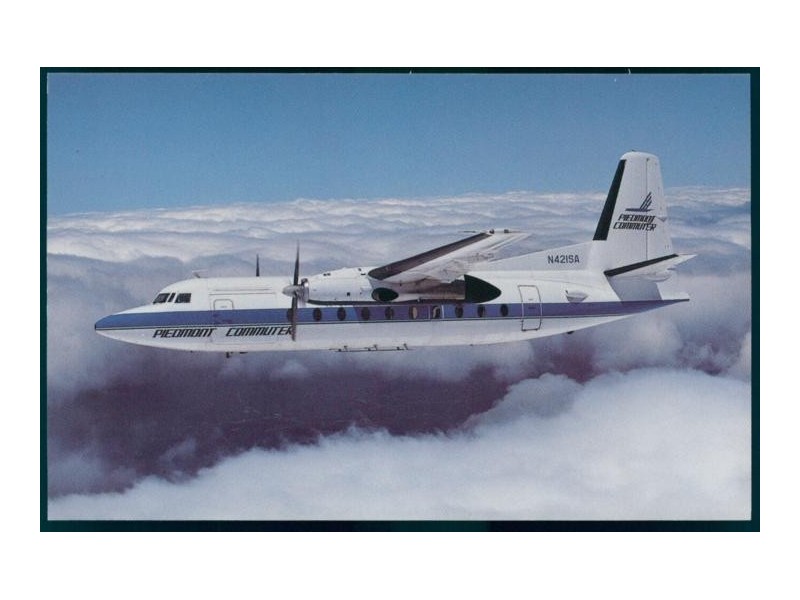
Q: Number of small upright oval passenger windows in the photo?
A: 10